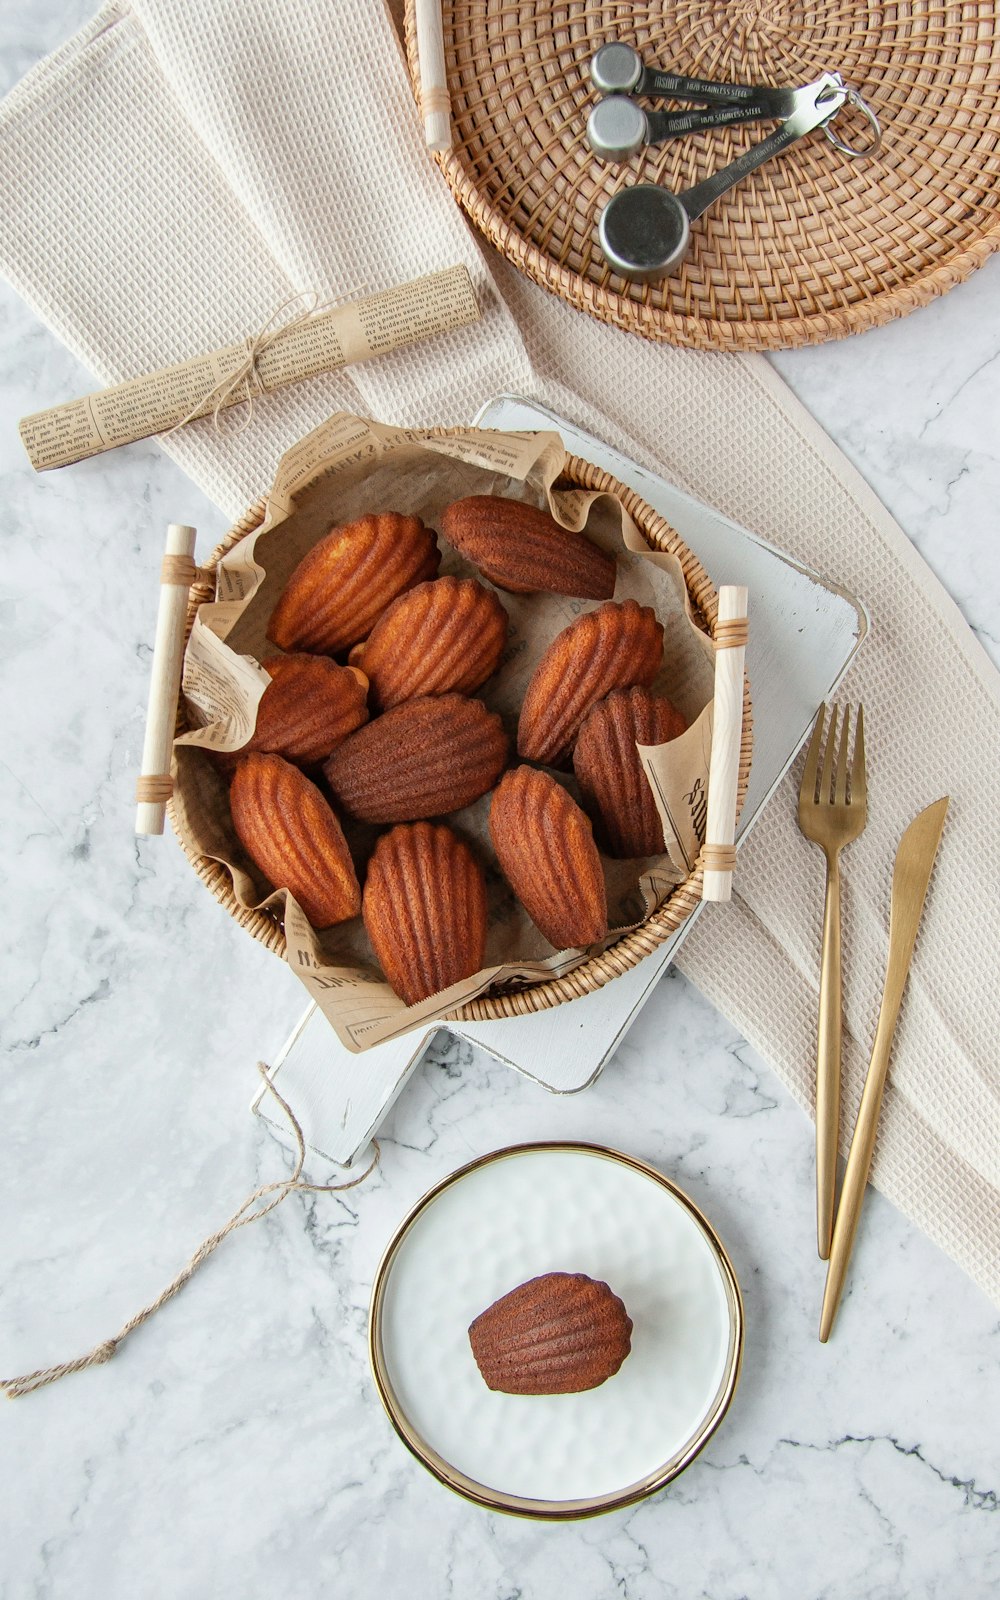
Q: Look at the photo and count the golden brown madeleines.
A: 11